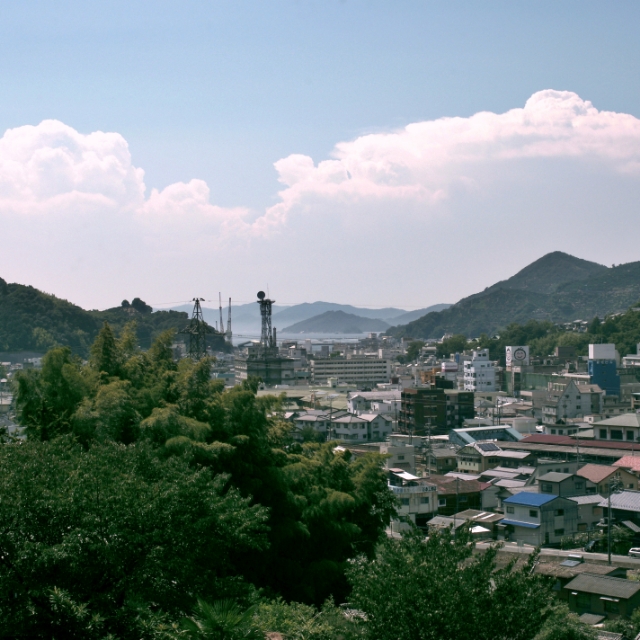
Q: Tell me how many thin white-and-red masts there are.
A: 2